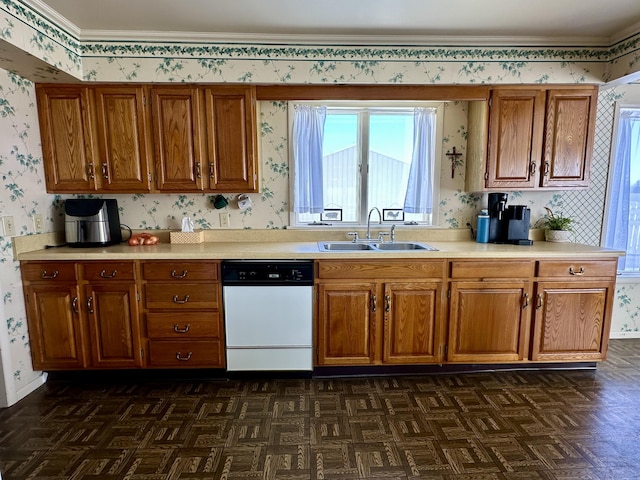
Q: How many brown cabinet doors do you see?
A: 12